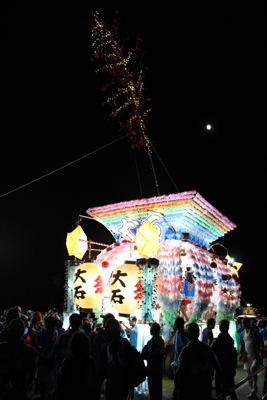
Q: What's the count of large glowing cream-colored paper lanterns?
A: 2